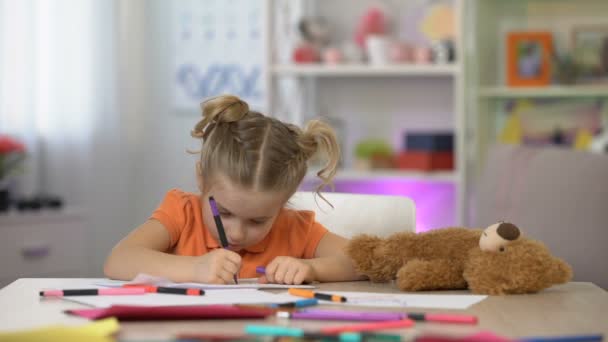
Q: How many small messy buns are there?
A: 2